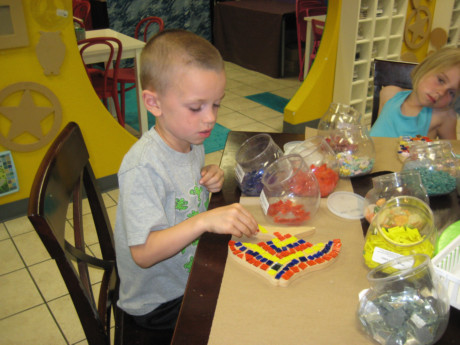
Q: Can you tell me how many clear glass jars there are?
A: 9